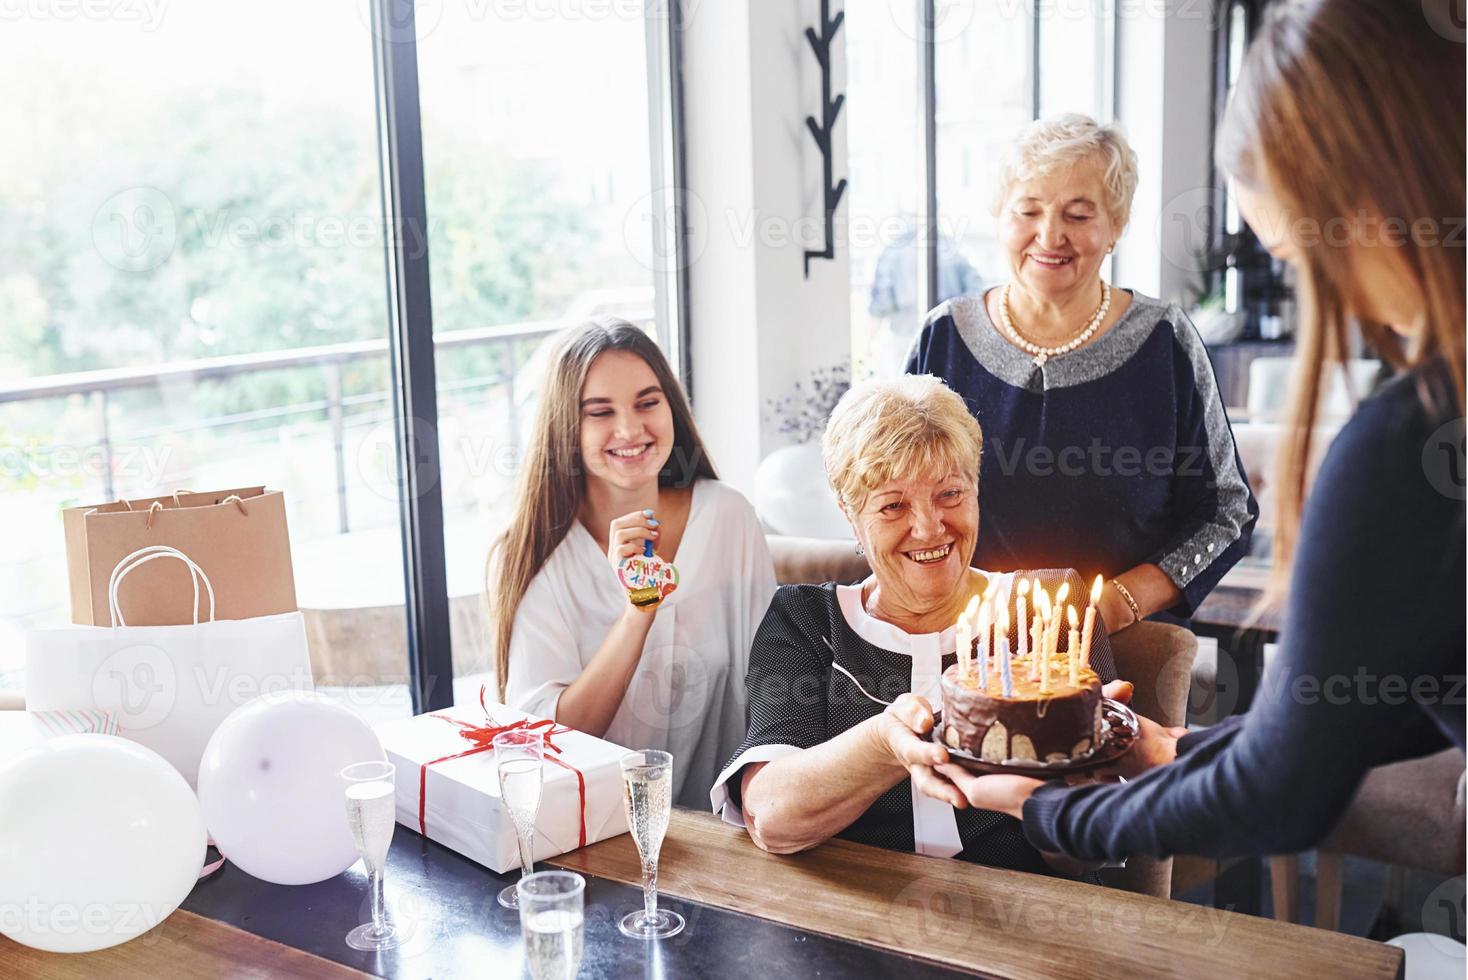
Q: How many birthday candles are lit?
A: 12